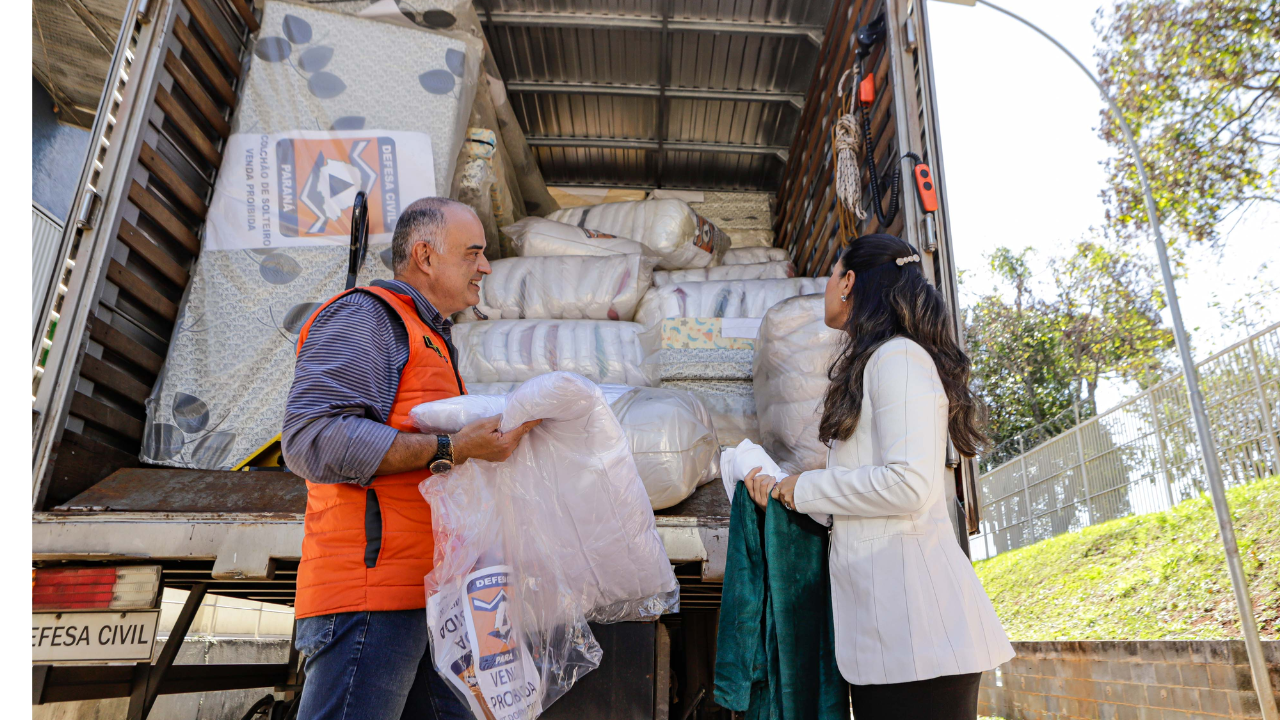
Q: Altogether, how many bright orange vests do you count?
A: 1